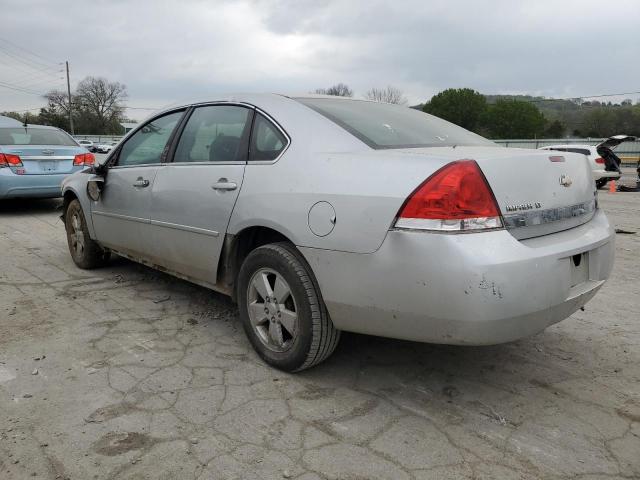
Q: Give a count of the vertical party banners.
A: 0